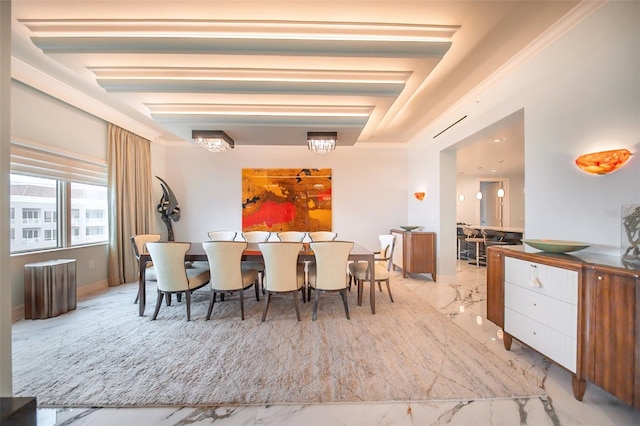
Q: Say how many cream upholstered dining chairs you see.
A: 10